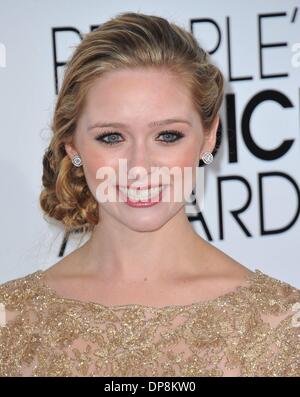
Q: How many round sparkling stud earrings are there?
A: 2